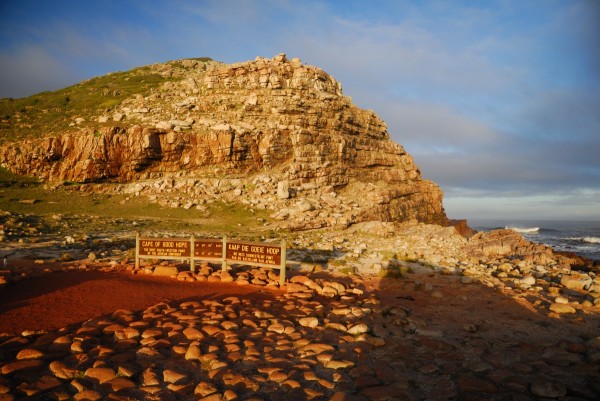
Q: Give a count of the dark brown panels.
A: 3